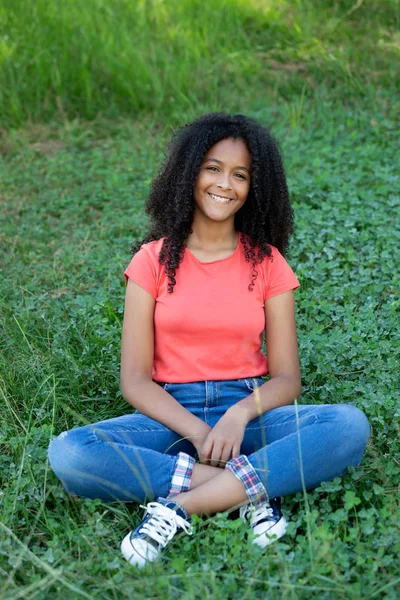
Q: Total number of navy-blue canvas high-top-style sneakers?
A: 2